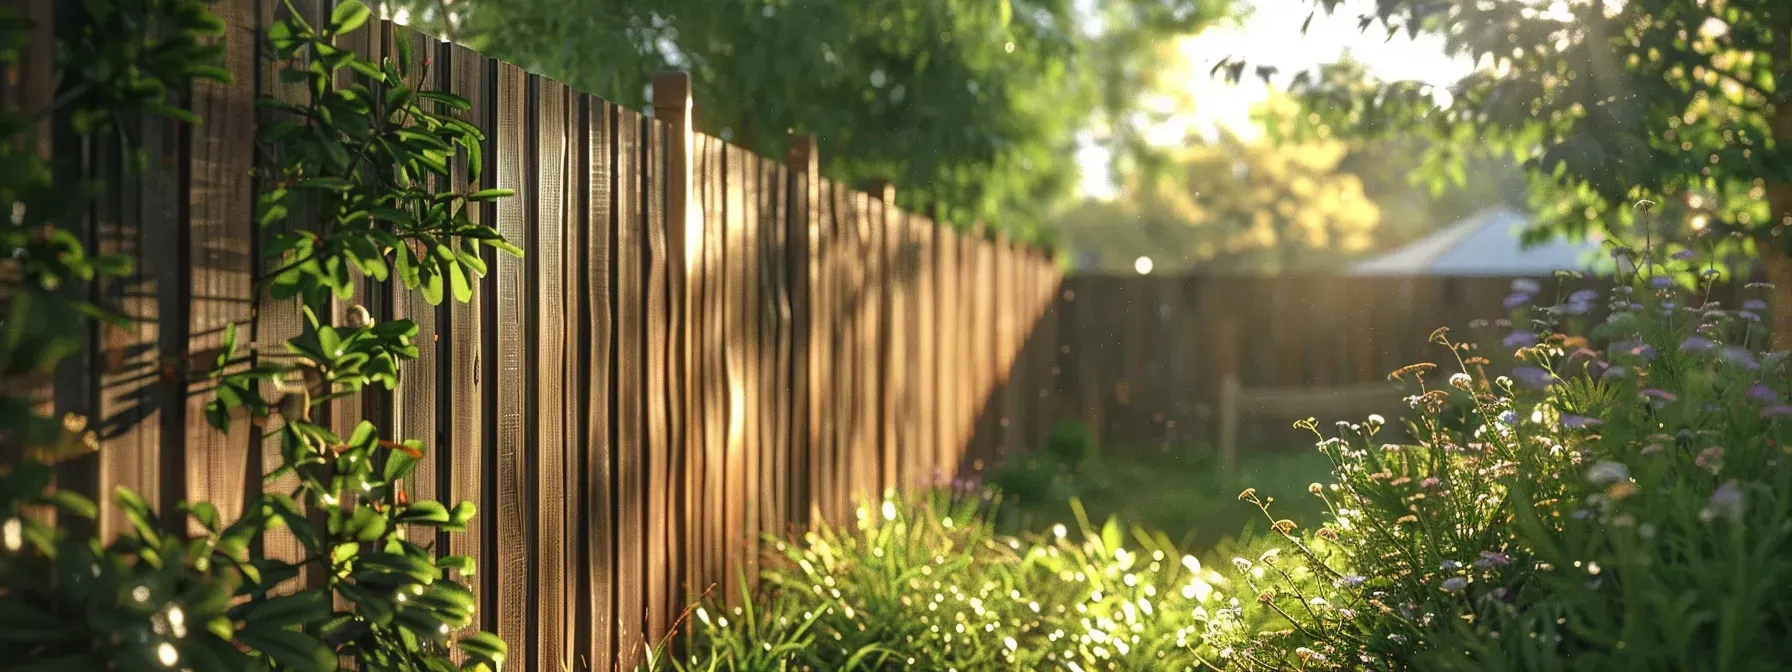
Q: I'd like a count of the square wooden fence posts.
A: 3